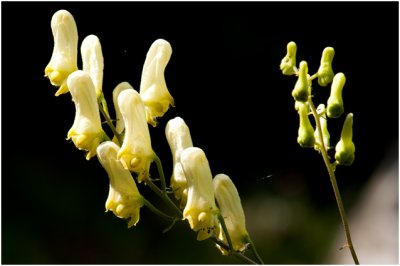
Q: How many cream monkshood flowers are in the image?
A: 10